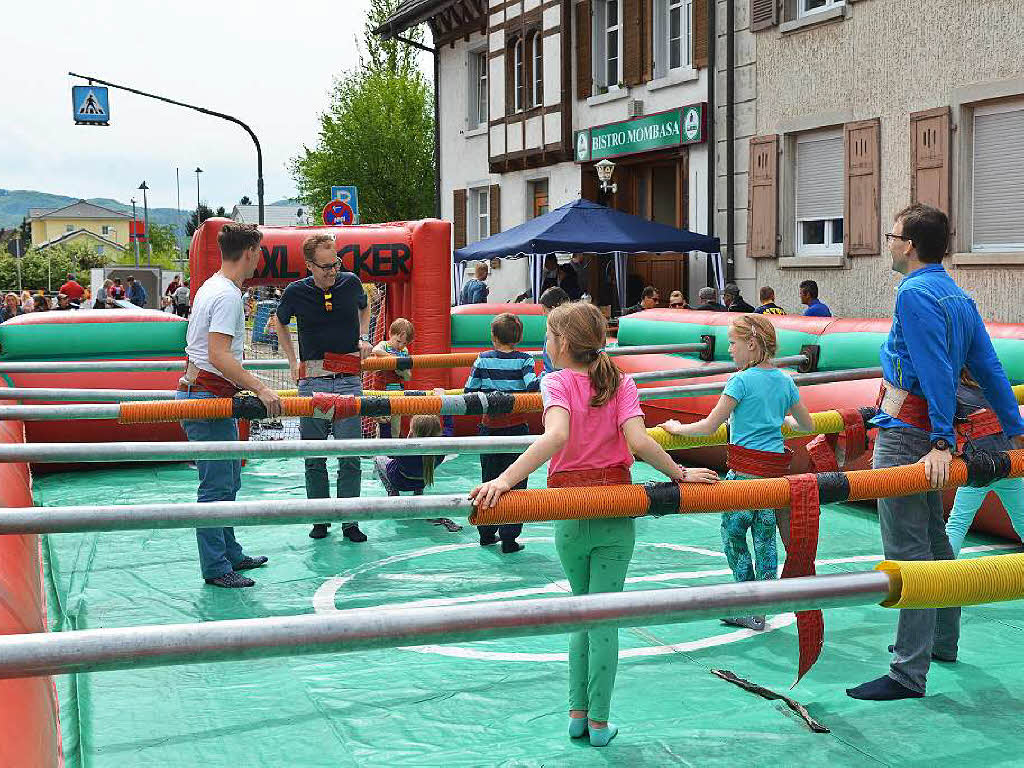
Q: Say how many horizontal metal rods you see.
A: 6